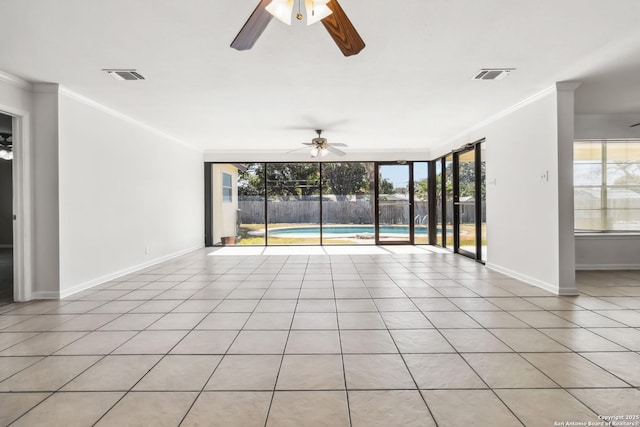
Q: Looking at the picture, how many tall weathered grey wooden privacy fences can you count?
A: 1